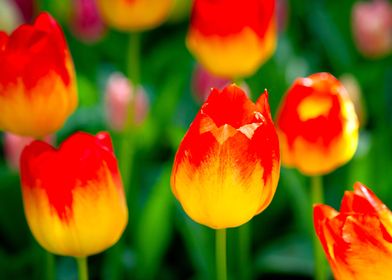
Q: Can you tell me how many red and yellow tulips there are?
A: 7